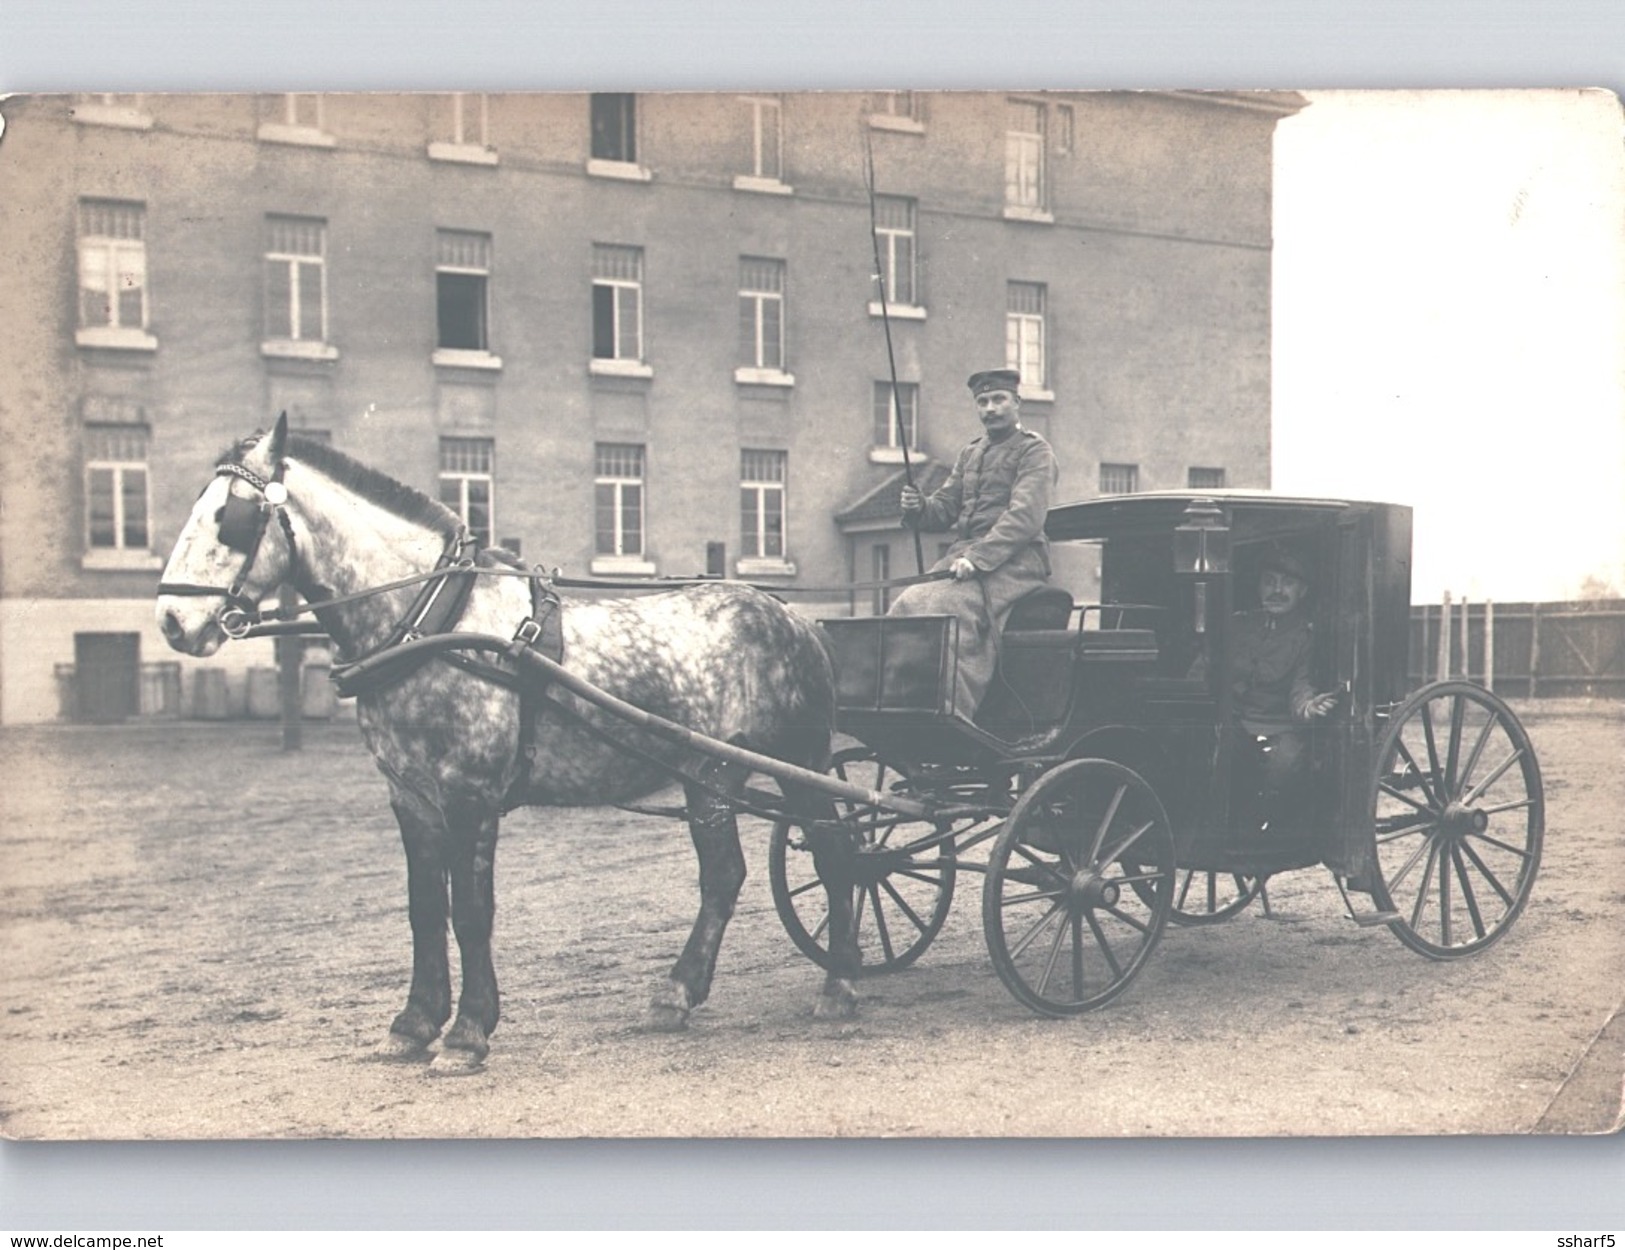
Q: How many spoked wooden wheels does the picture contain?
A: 4